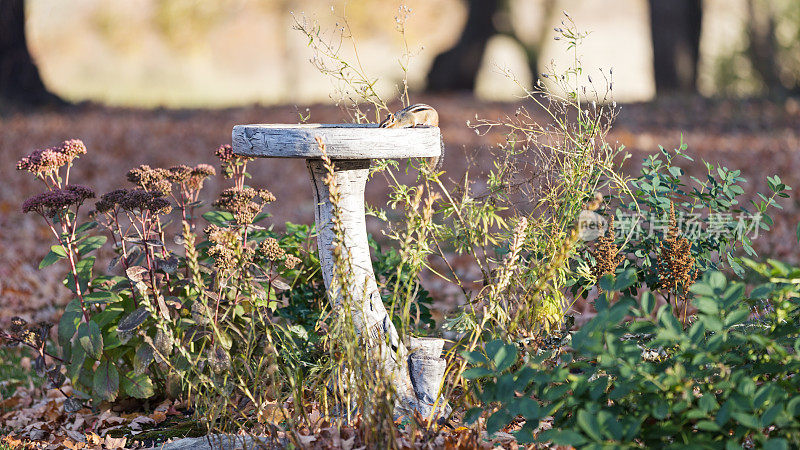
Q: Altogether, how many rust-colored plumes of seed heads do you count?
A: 2